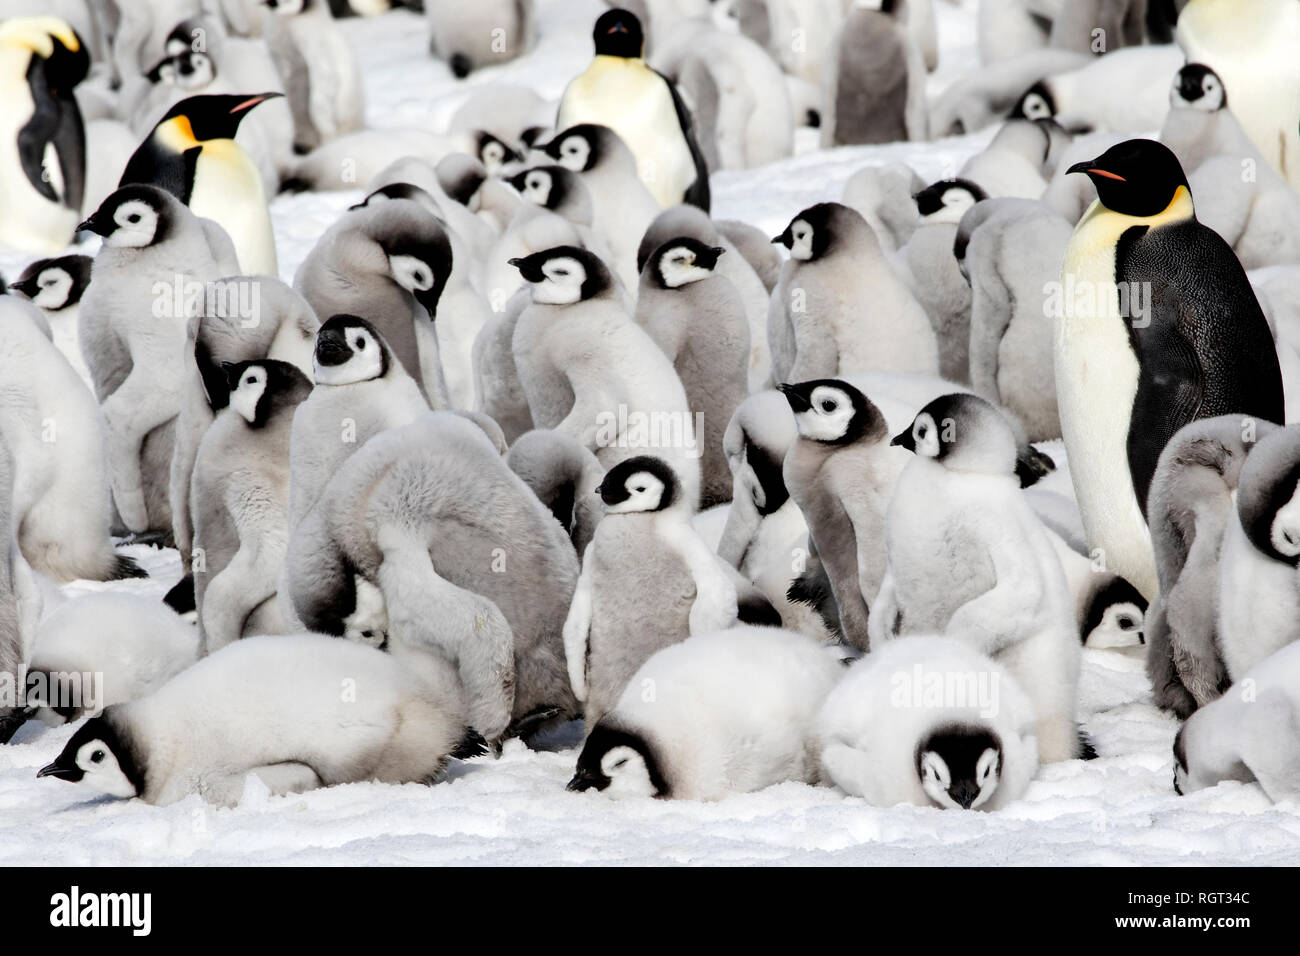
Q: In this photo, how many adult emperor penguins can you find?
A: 5